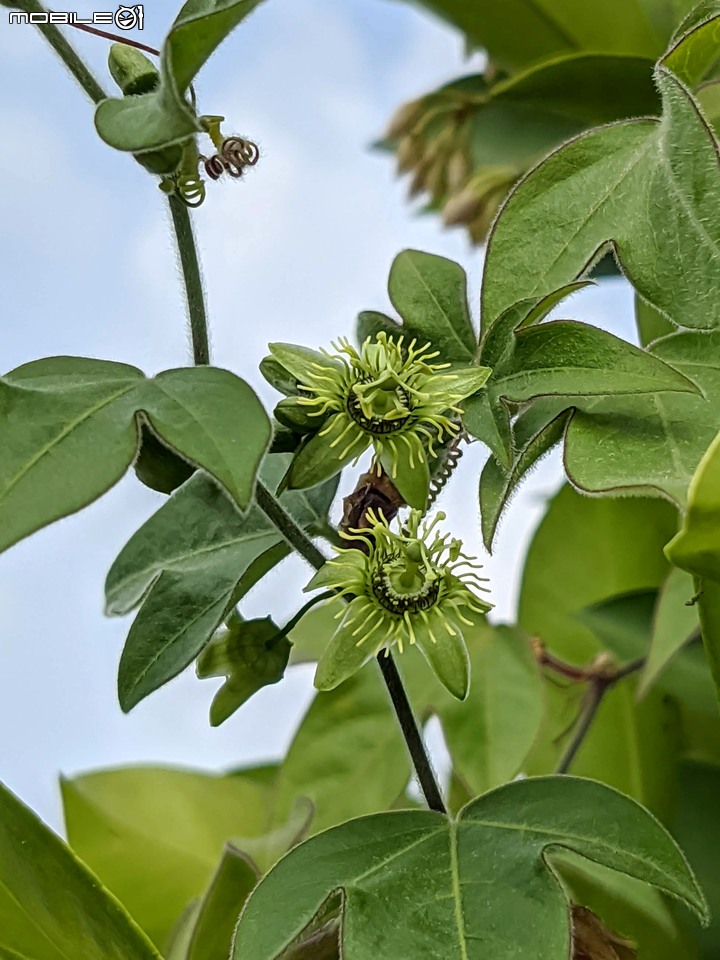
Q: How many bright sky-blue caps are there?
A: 0